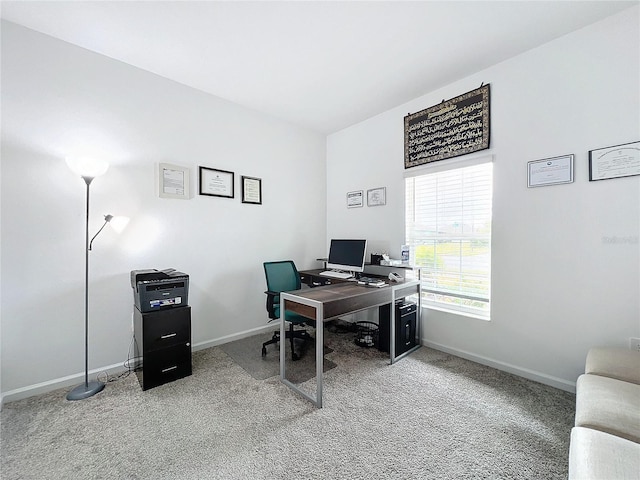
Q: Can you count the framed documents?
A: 7